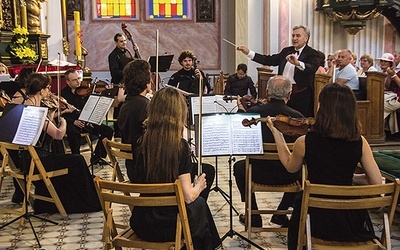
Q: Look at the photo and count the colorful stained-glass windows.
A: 2